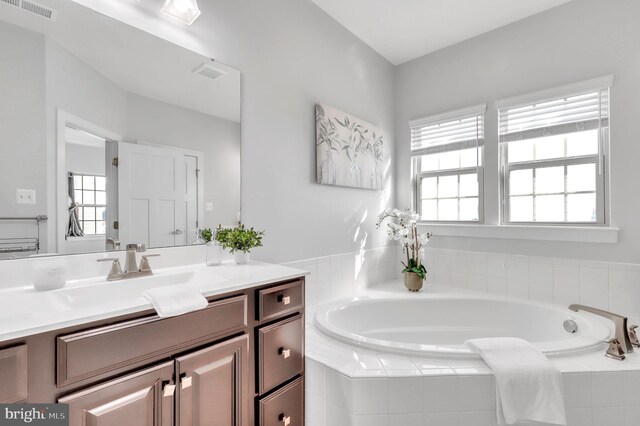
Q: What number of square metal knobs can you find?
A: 5